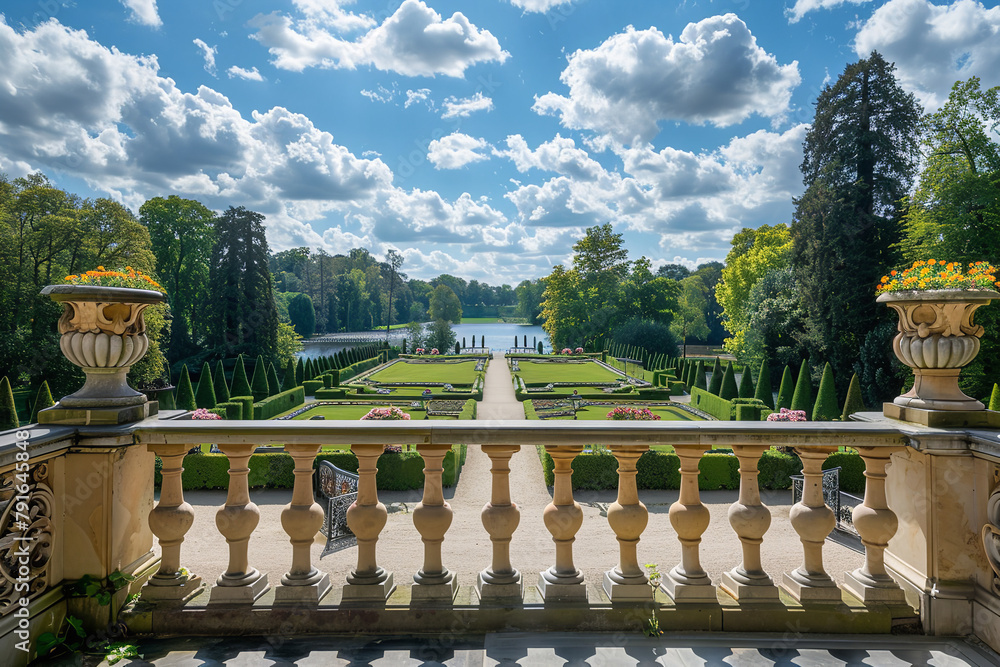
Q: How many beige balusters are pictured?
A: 12